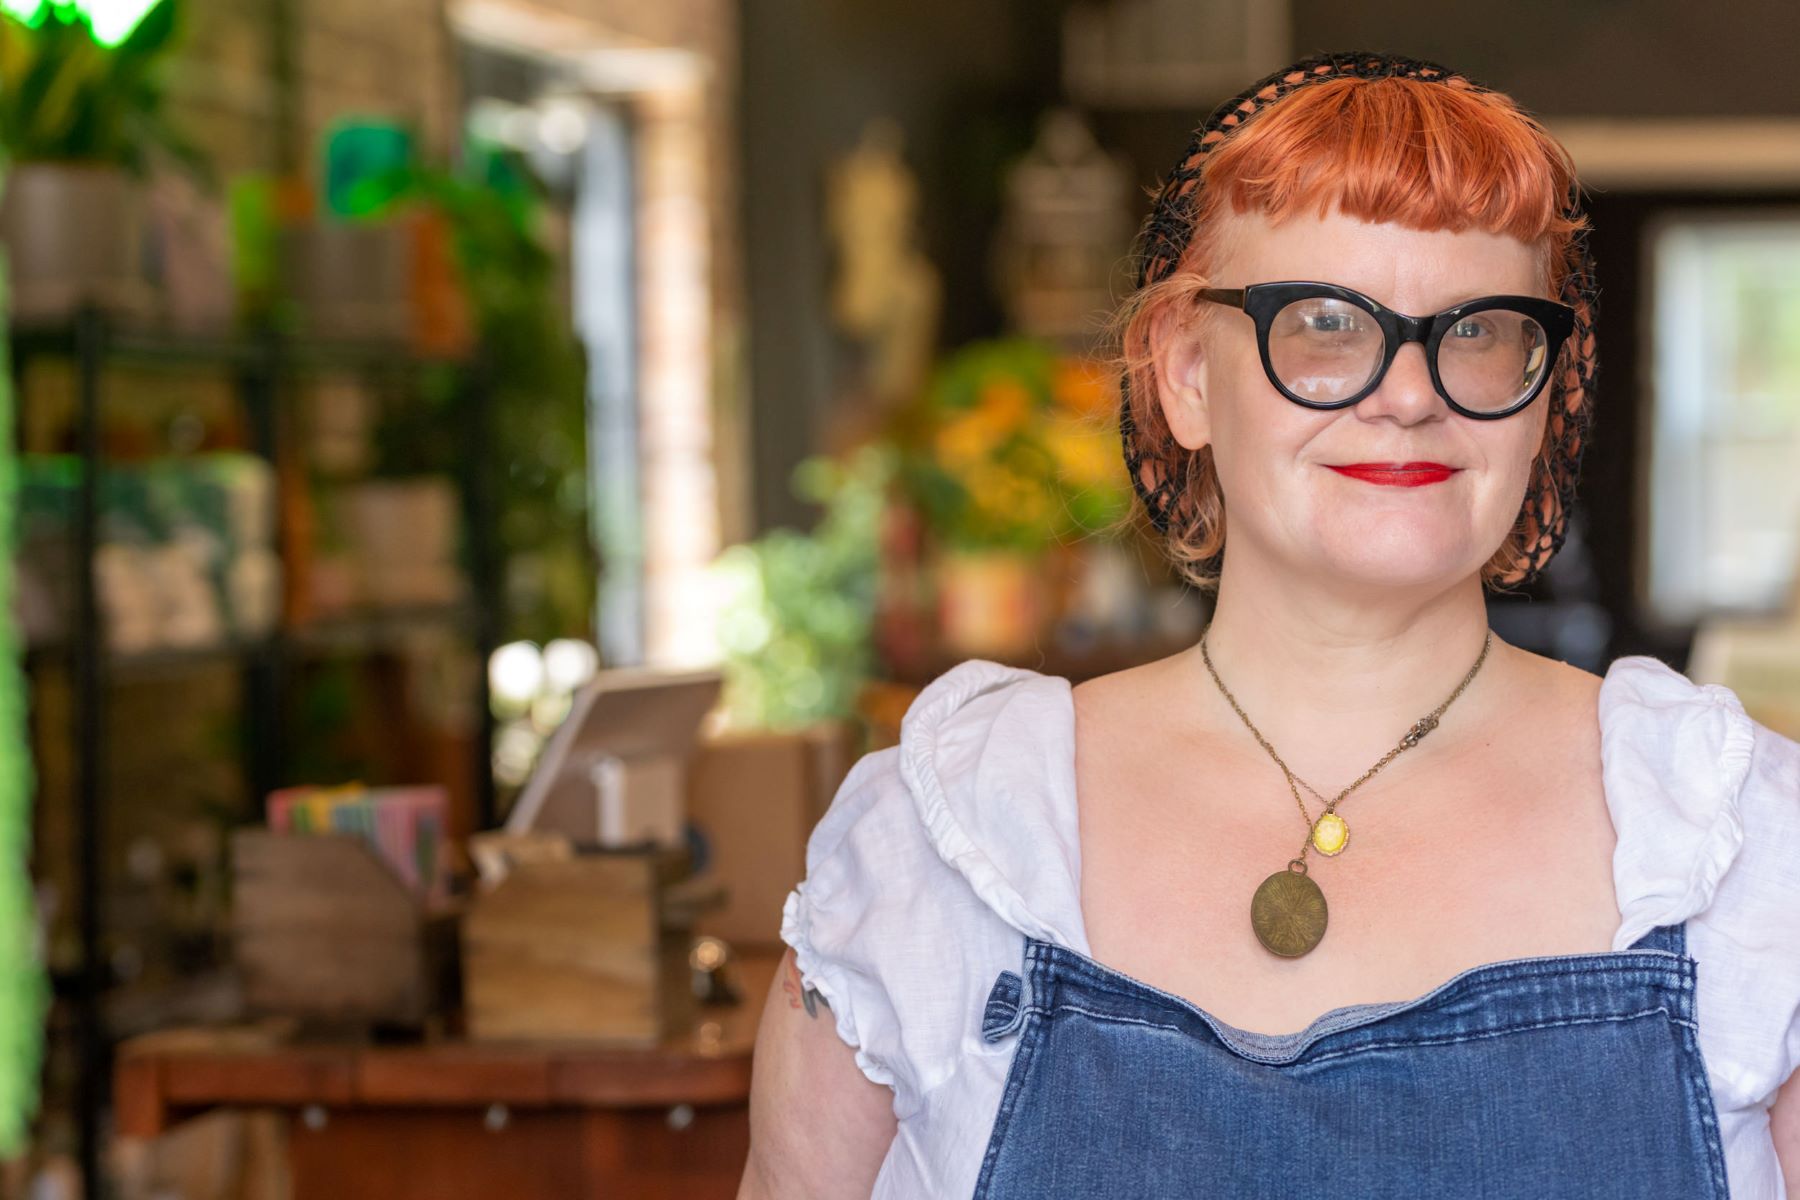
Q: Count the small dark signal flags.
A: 0